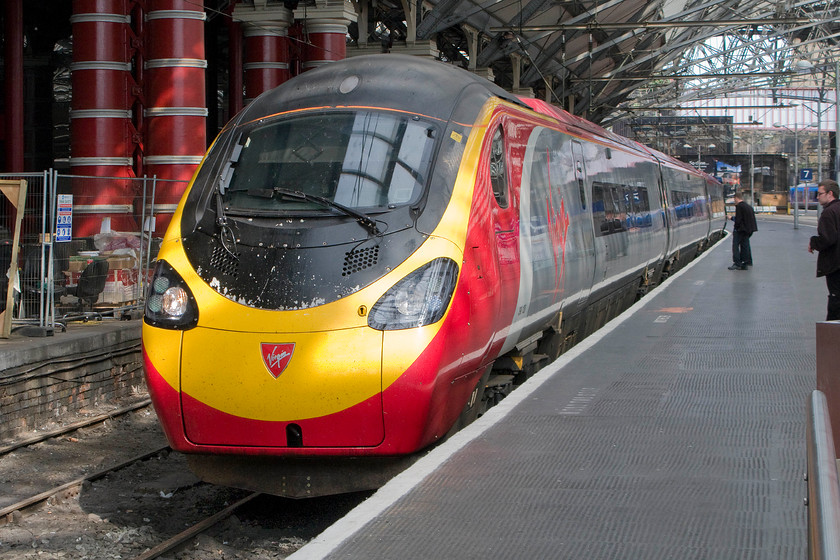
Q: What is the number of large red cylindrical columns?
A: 4